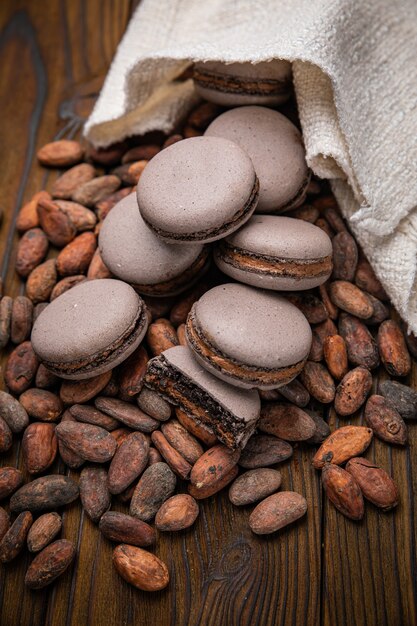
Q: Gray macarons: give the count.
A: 8